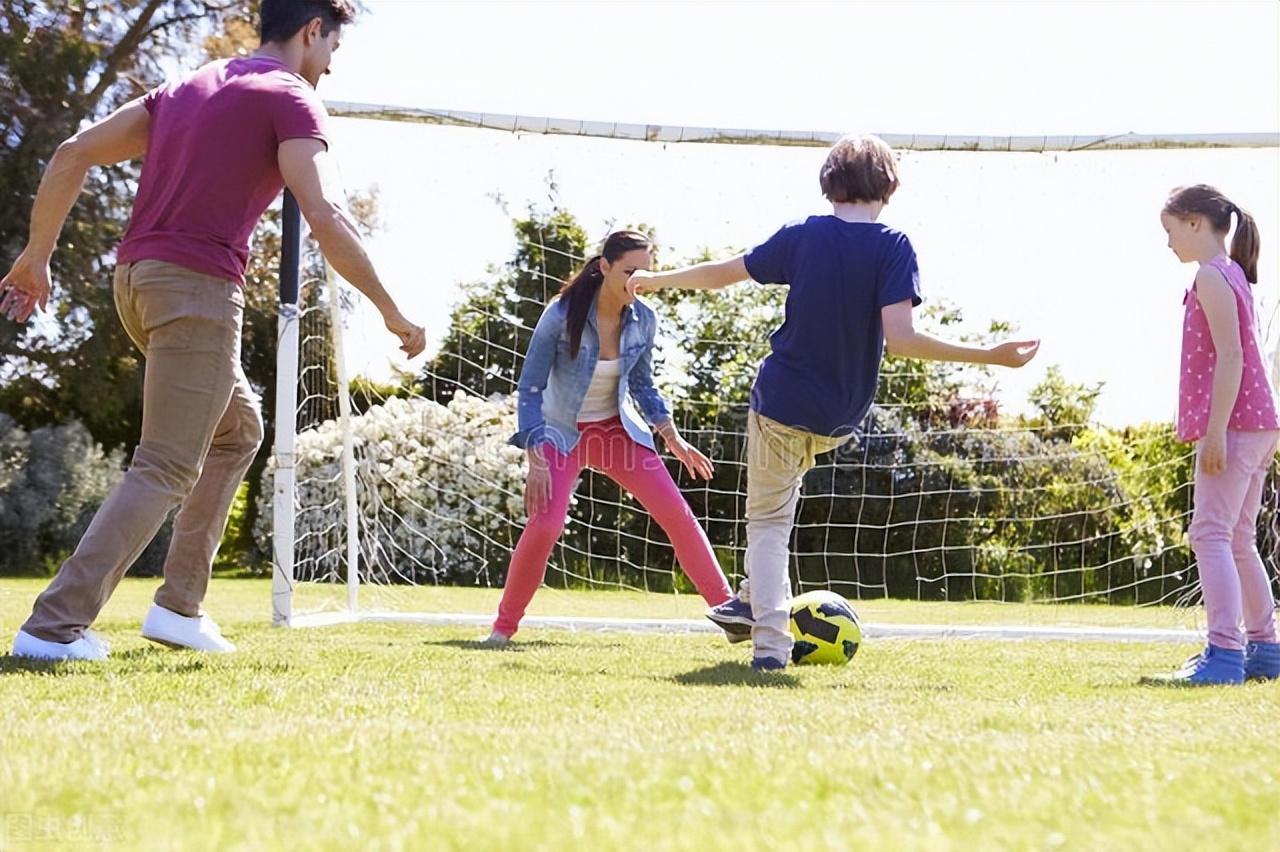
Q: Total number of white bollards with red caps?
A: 0